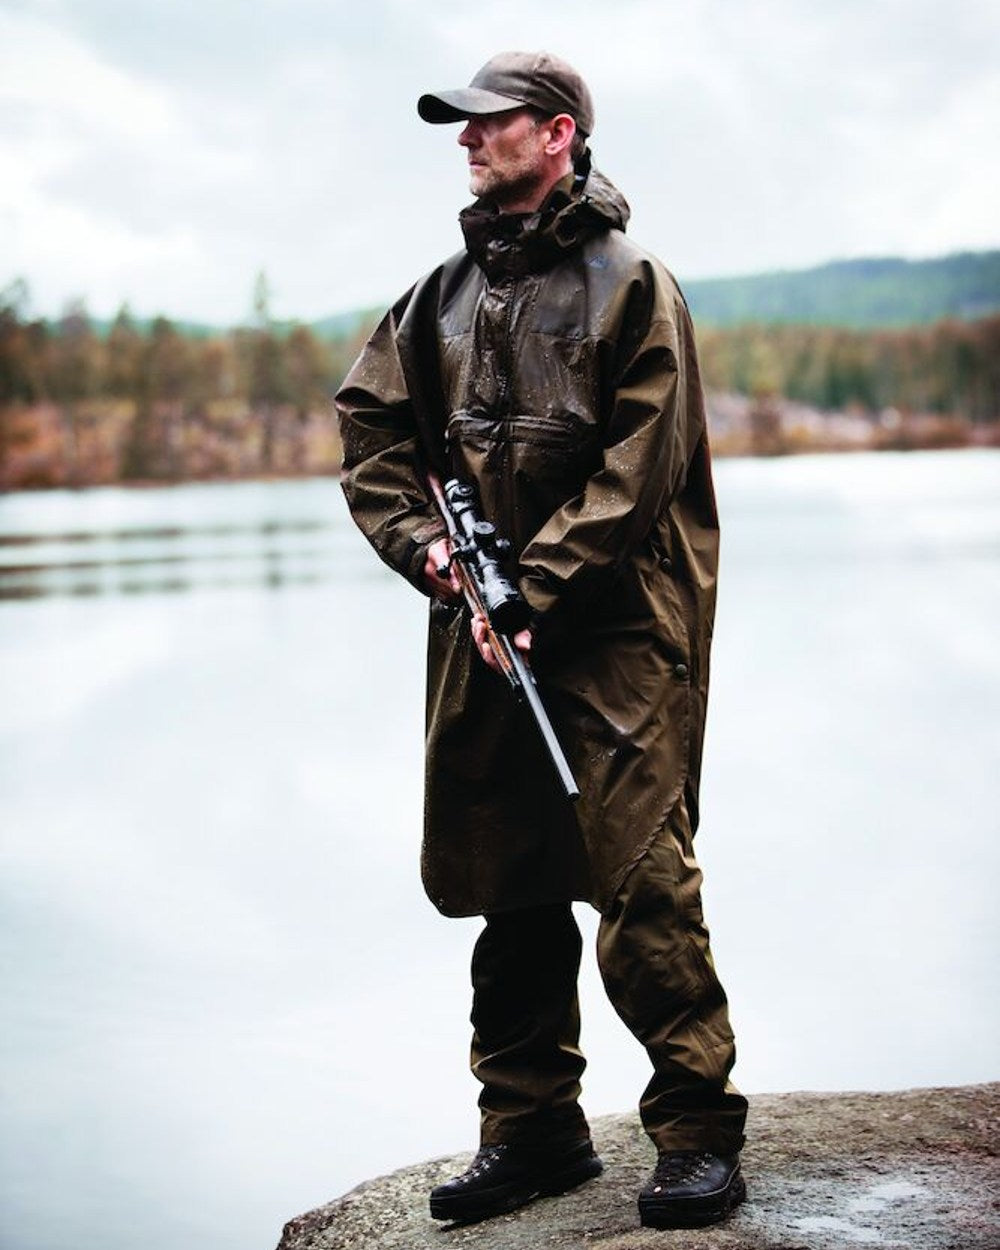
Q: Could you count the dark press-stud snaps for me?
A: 2